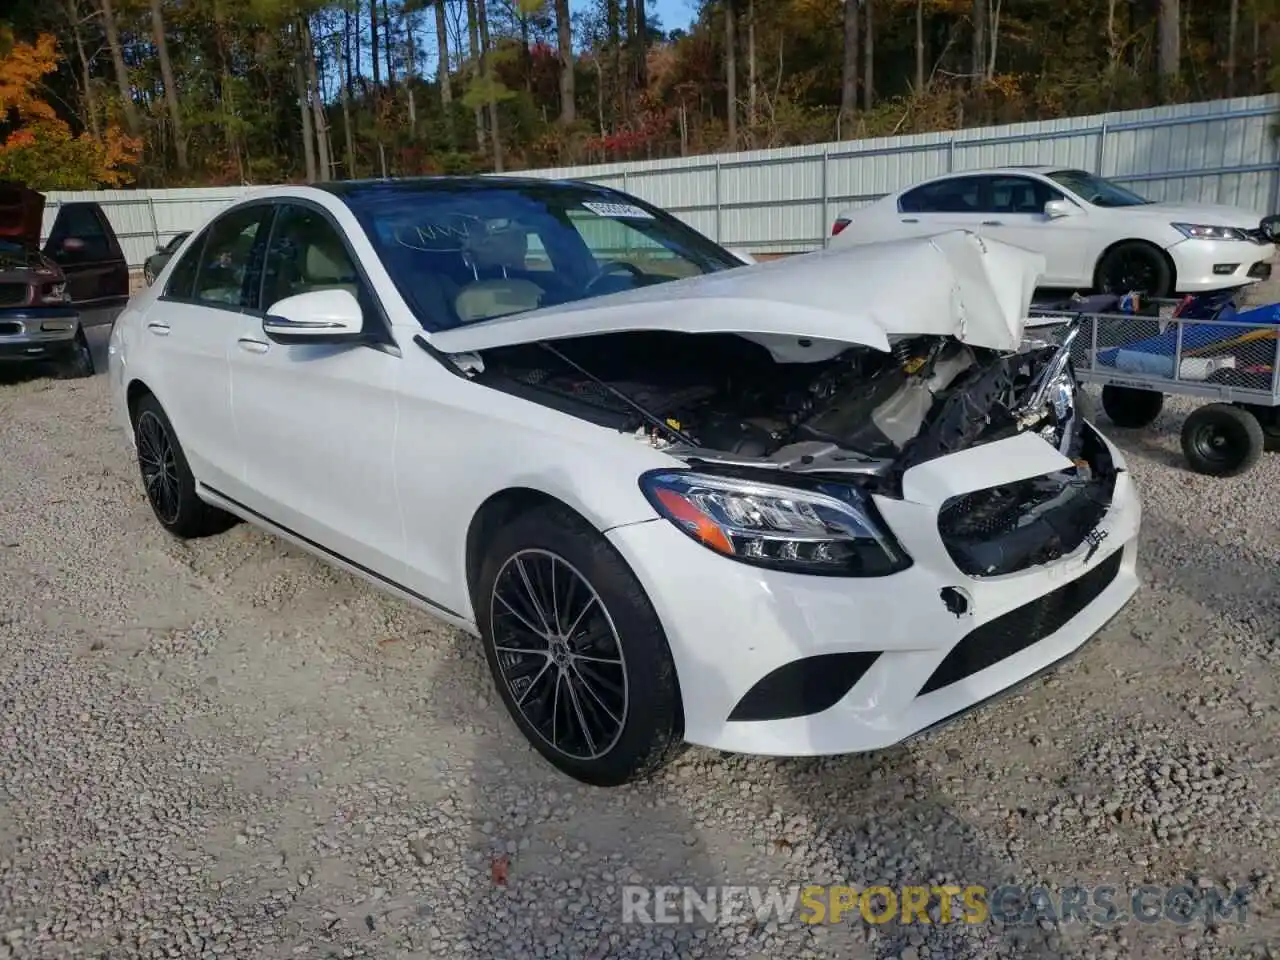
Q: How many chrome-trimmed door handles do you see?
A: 2